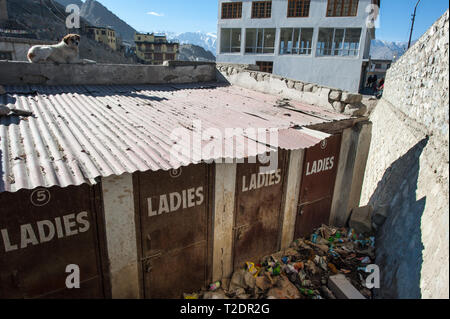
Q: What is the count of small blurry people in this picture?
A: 2